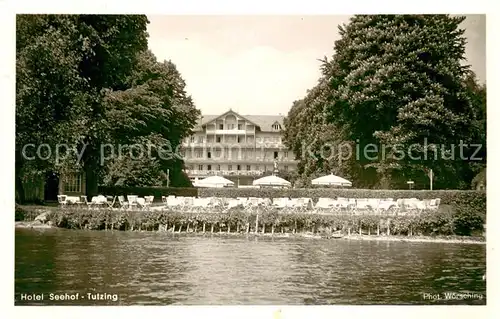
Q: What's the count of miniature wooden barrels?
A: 0